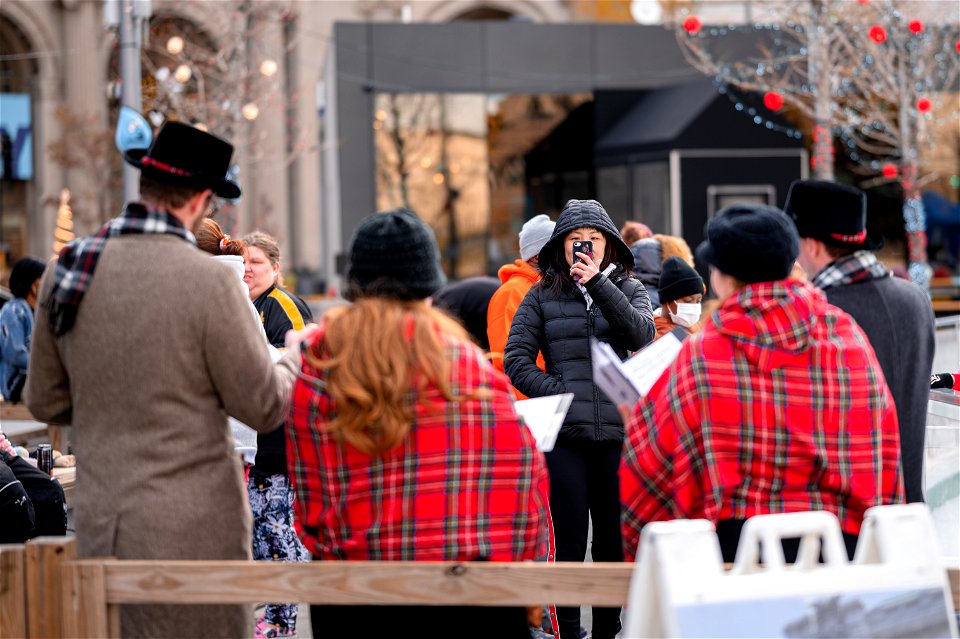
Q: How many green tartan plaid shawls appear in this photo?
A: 0